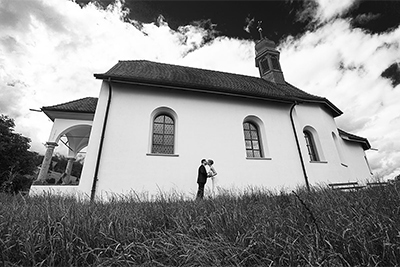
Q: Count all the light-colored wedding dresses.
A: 1